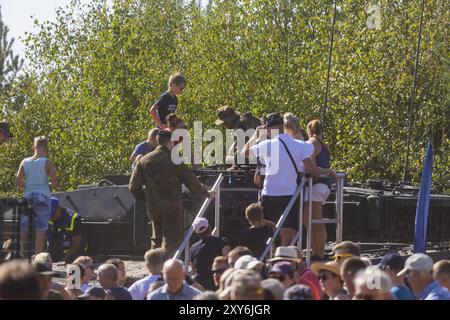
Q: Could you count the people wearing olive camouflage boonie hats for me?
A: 1